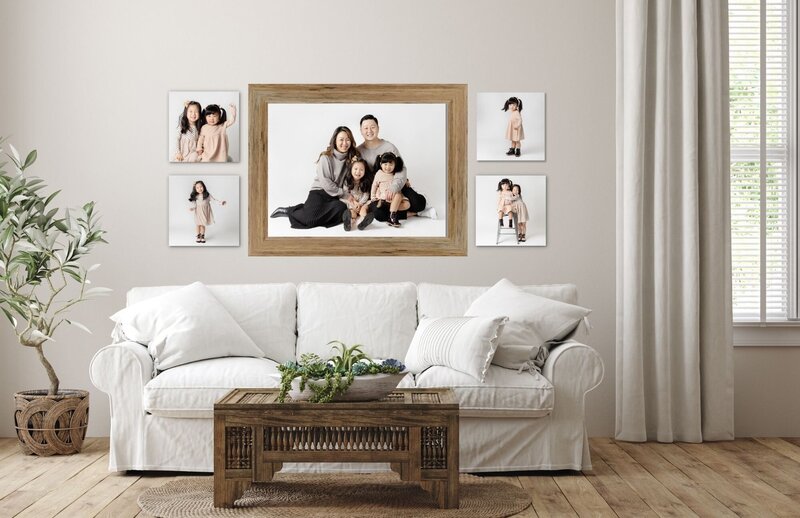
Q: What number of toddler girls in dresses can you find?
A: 2